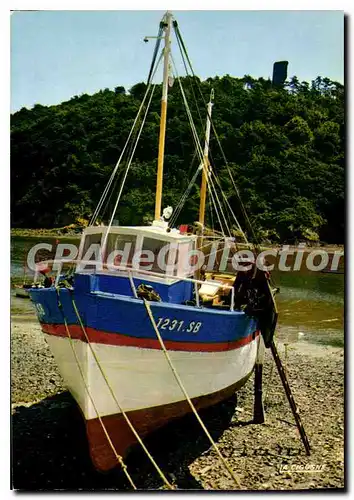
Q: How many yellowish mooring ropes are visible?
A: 3